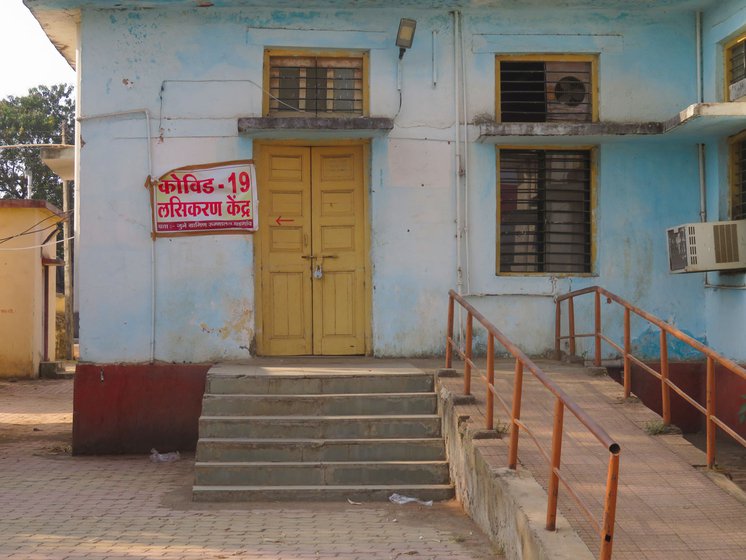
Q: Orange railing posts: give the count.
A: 12